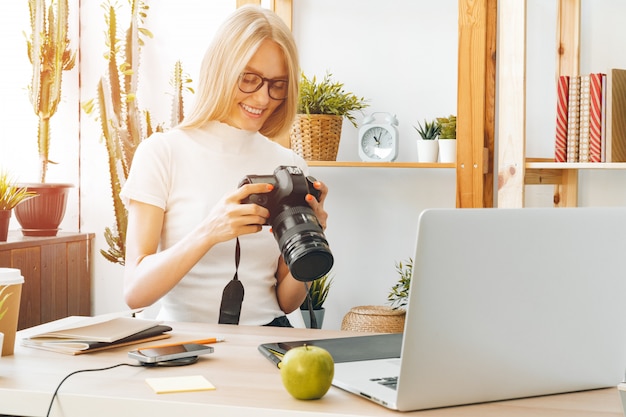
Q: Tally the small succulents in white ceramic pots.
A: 2